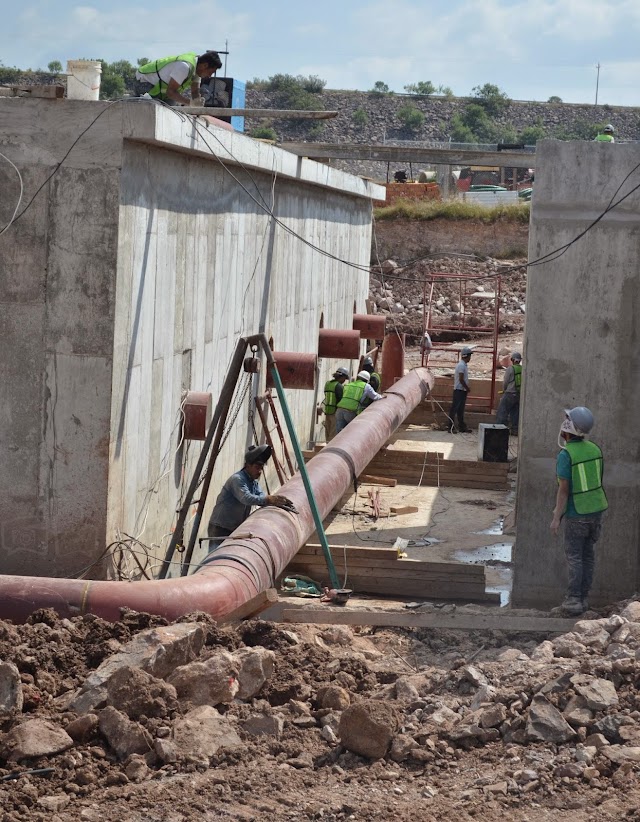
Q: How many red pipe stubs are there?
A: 4